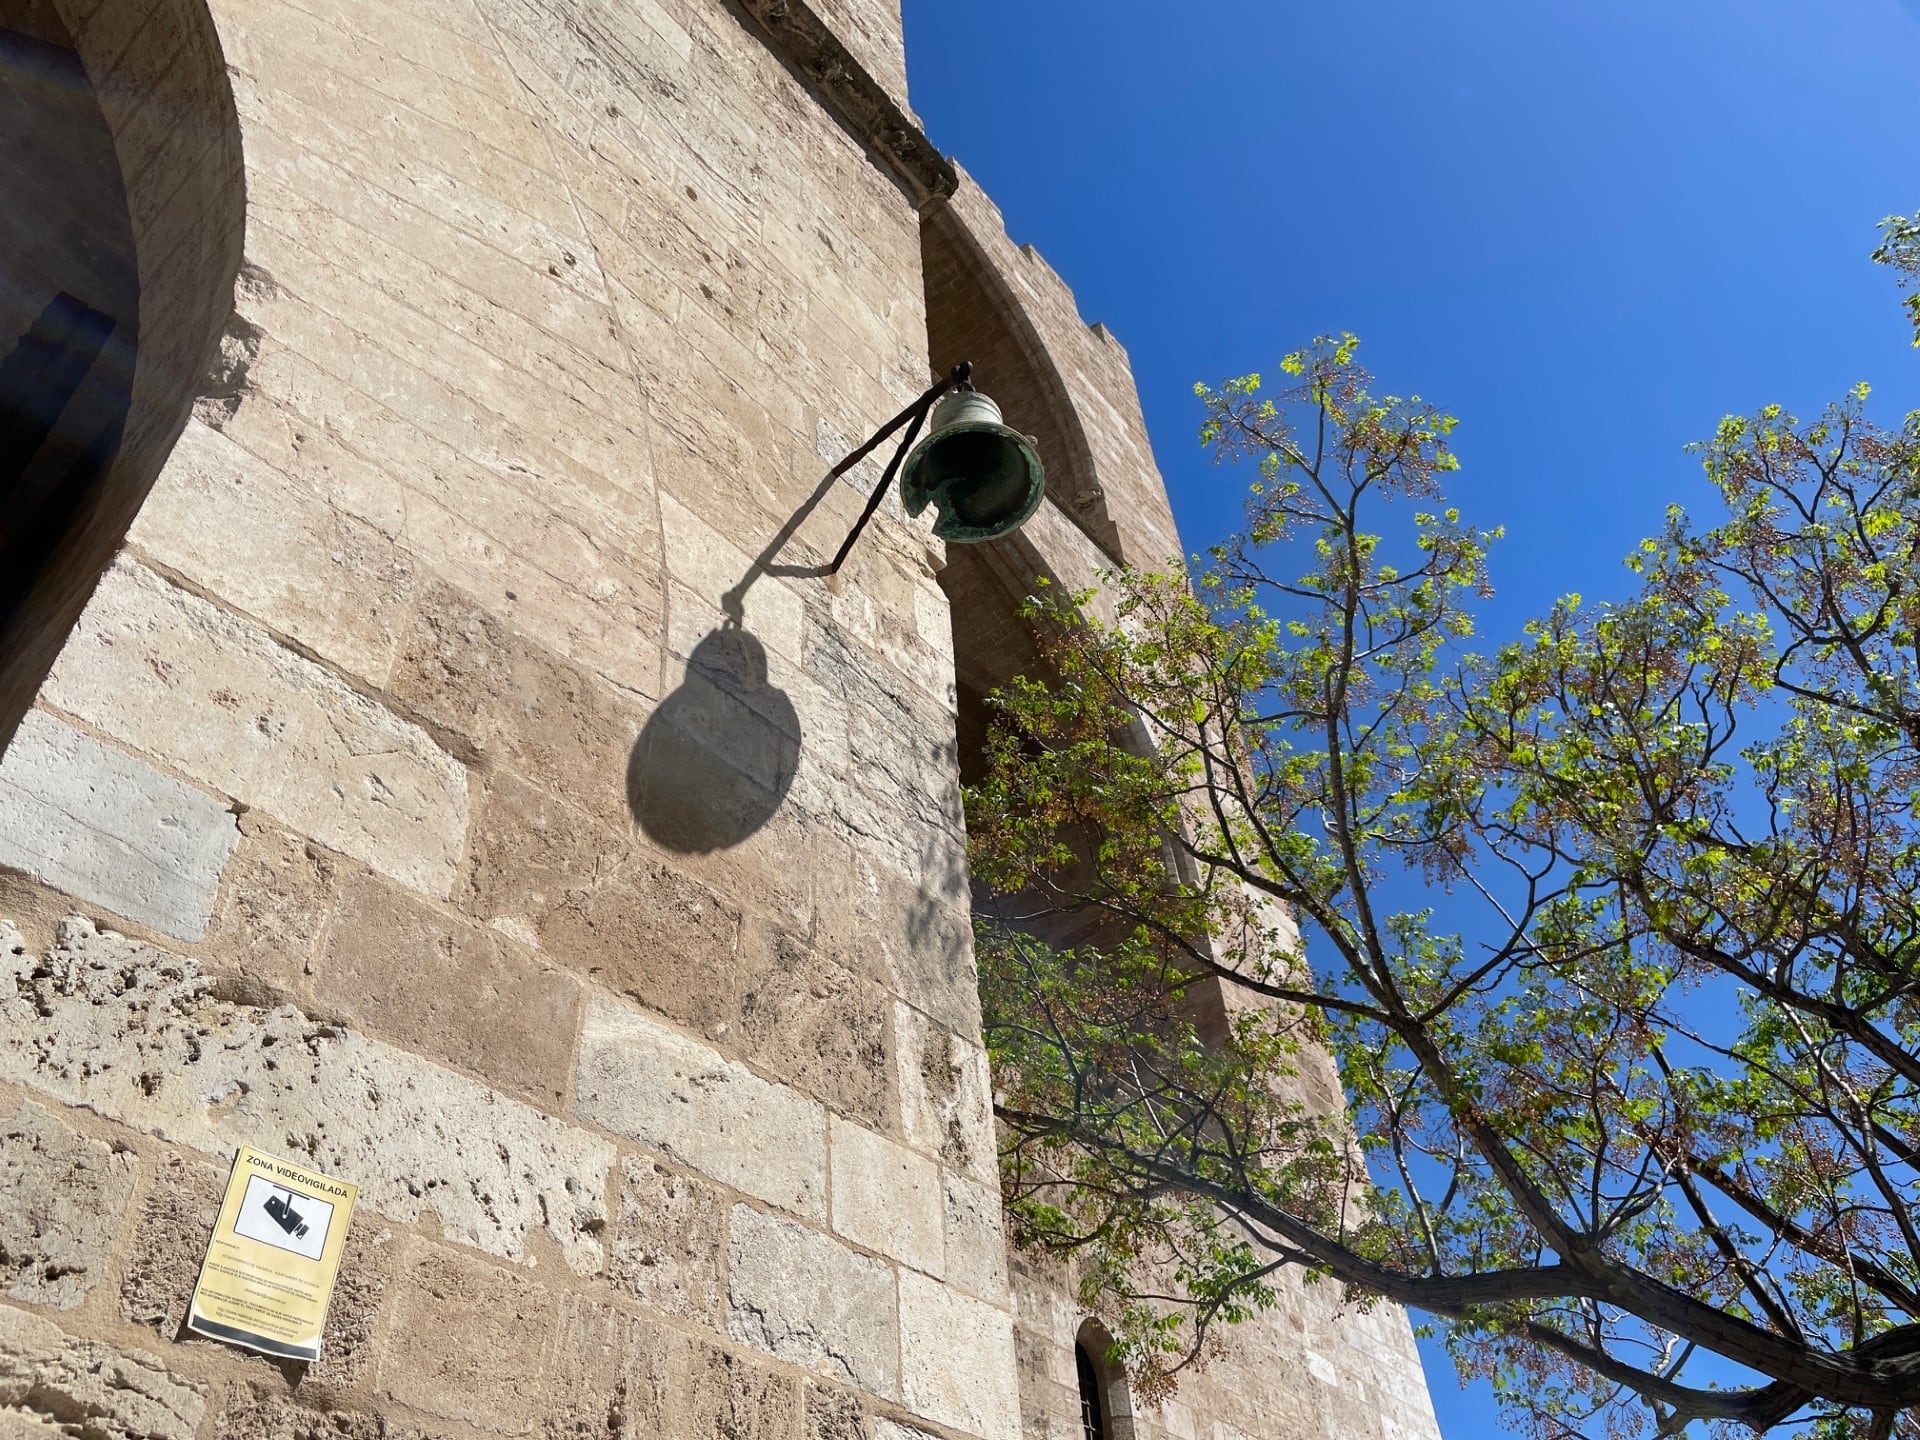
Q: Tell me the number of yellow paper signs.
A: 1